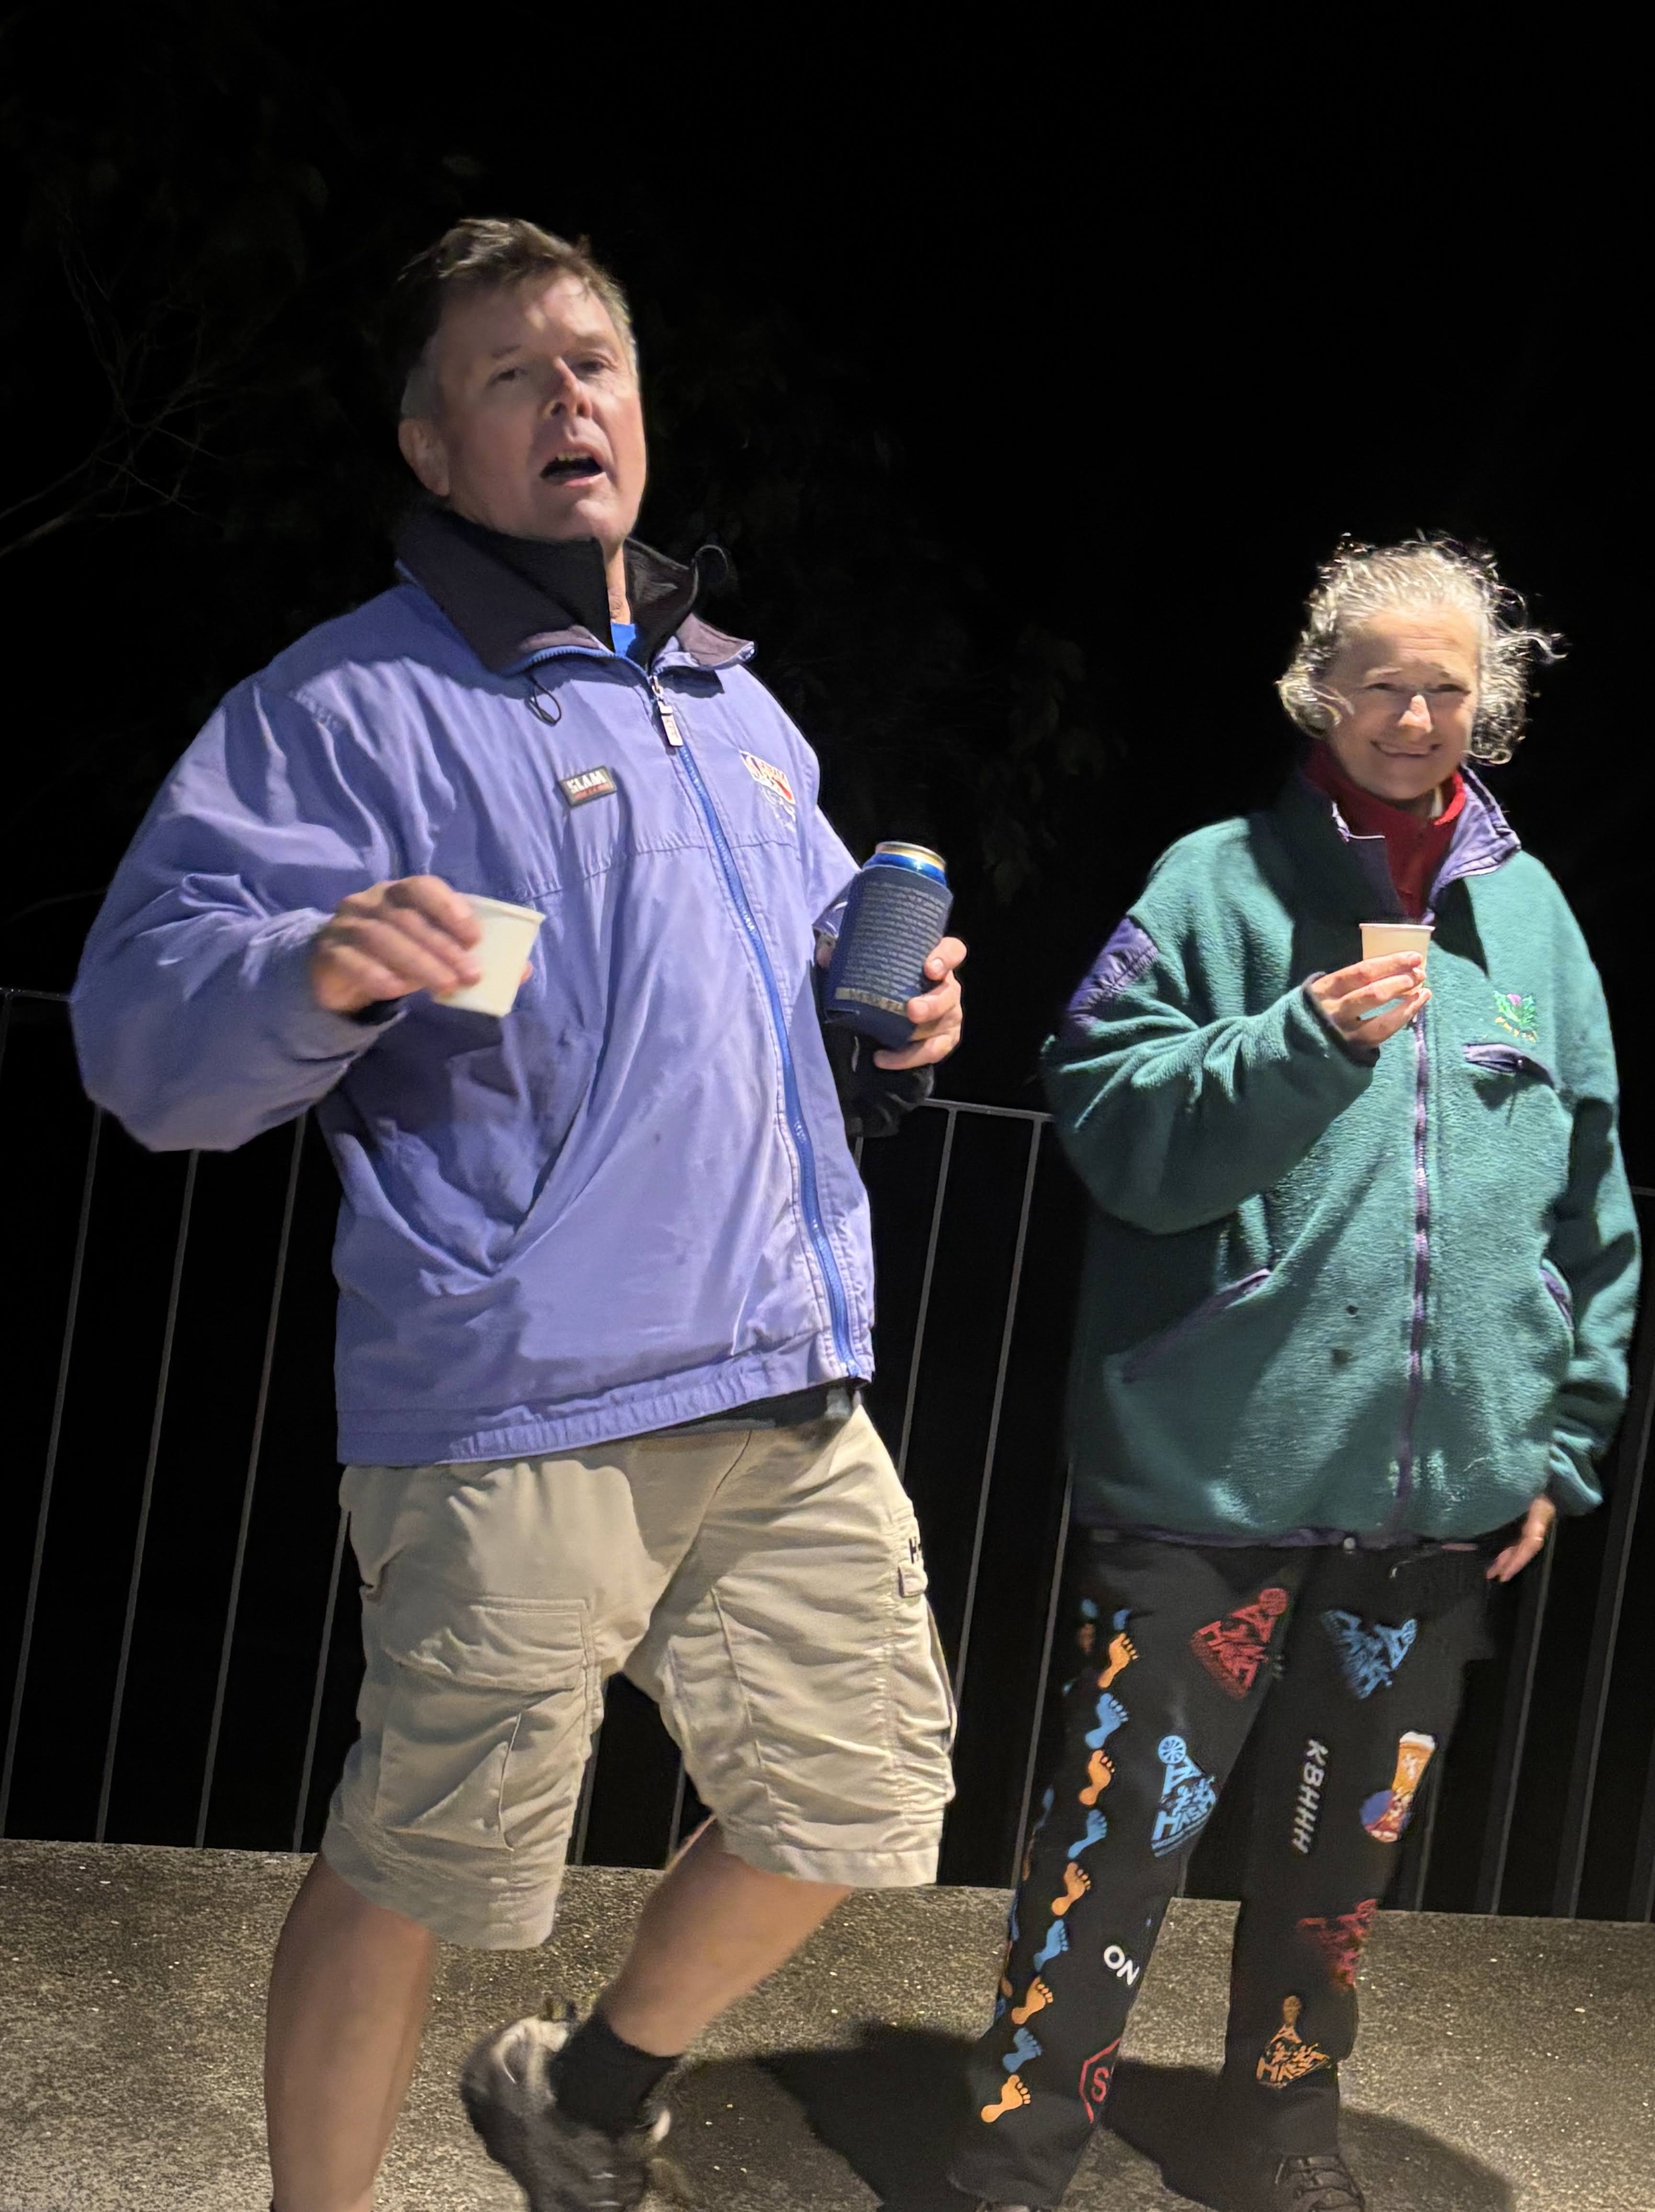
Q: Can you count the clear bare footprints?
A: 9